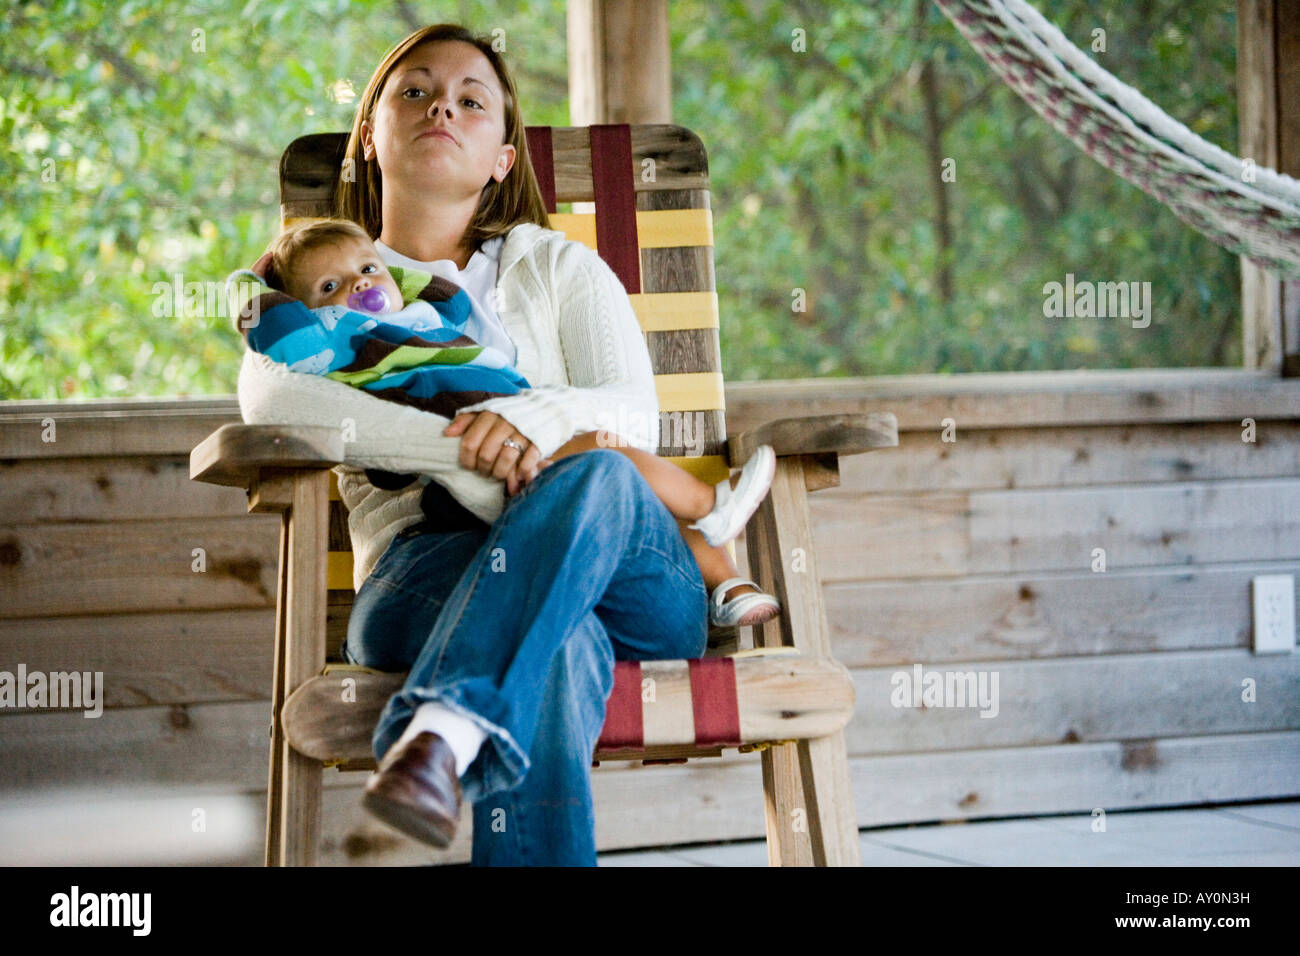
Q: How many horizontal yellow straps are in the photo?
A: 5